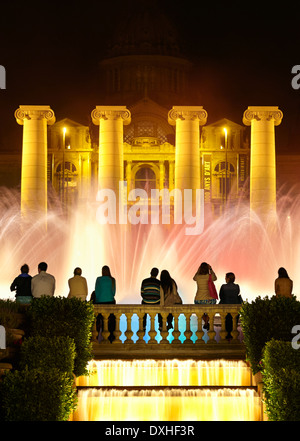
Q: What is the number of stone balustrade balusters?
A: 13